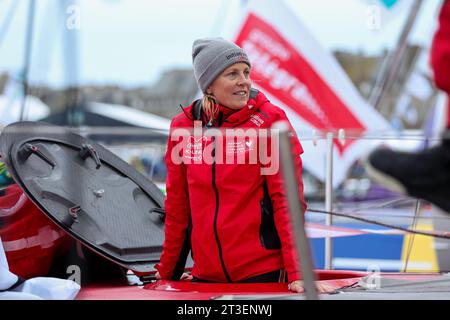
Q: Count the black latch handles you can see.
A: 4